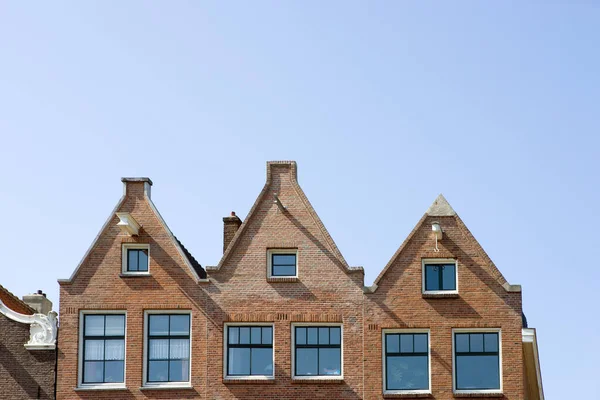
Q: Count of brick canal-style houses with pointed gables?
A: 3